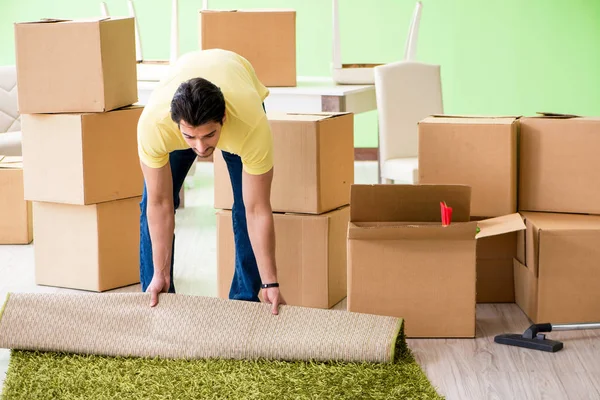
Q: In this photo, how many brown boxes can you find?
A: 12